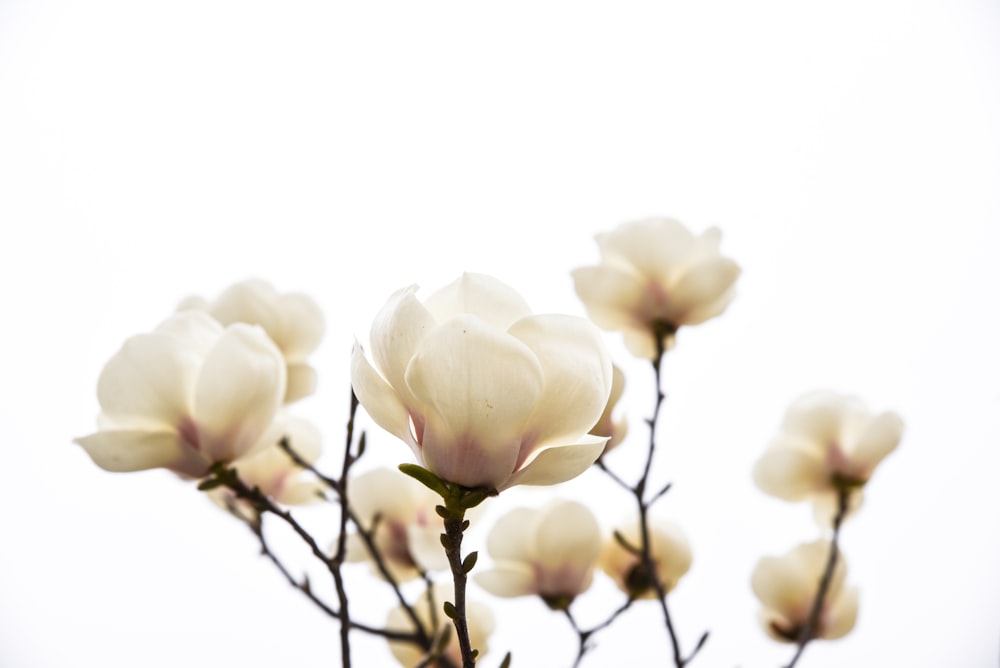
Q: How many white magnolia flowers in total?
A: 12